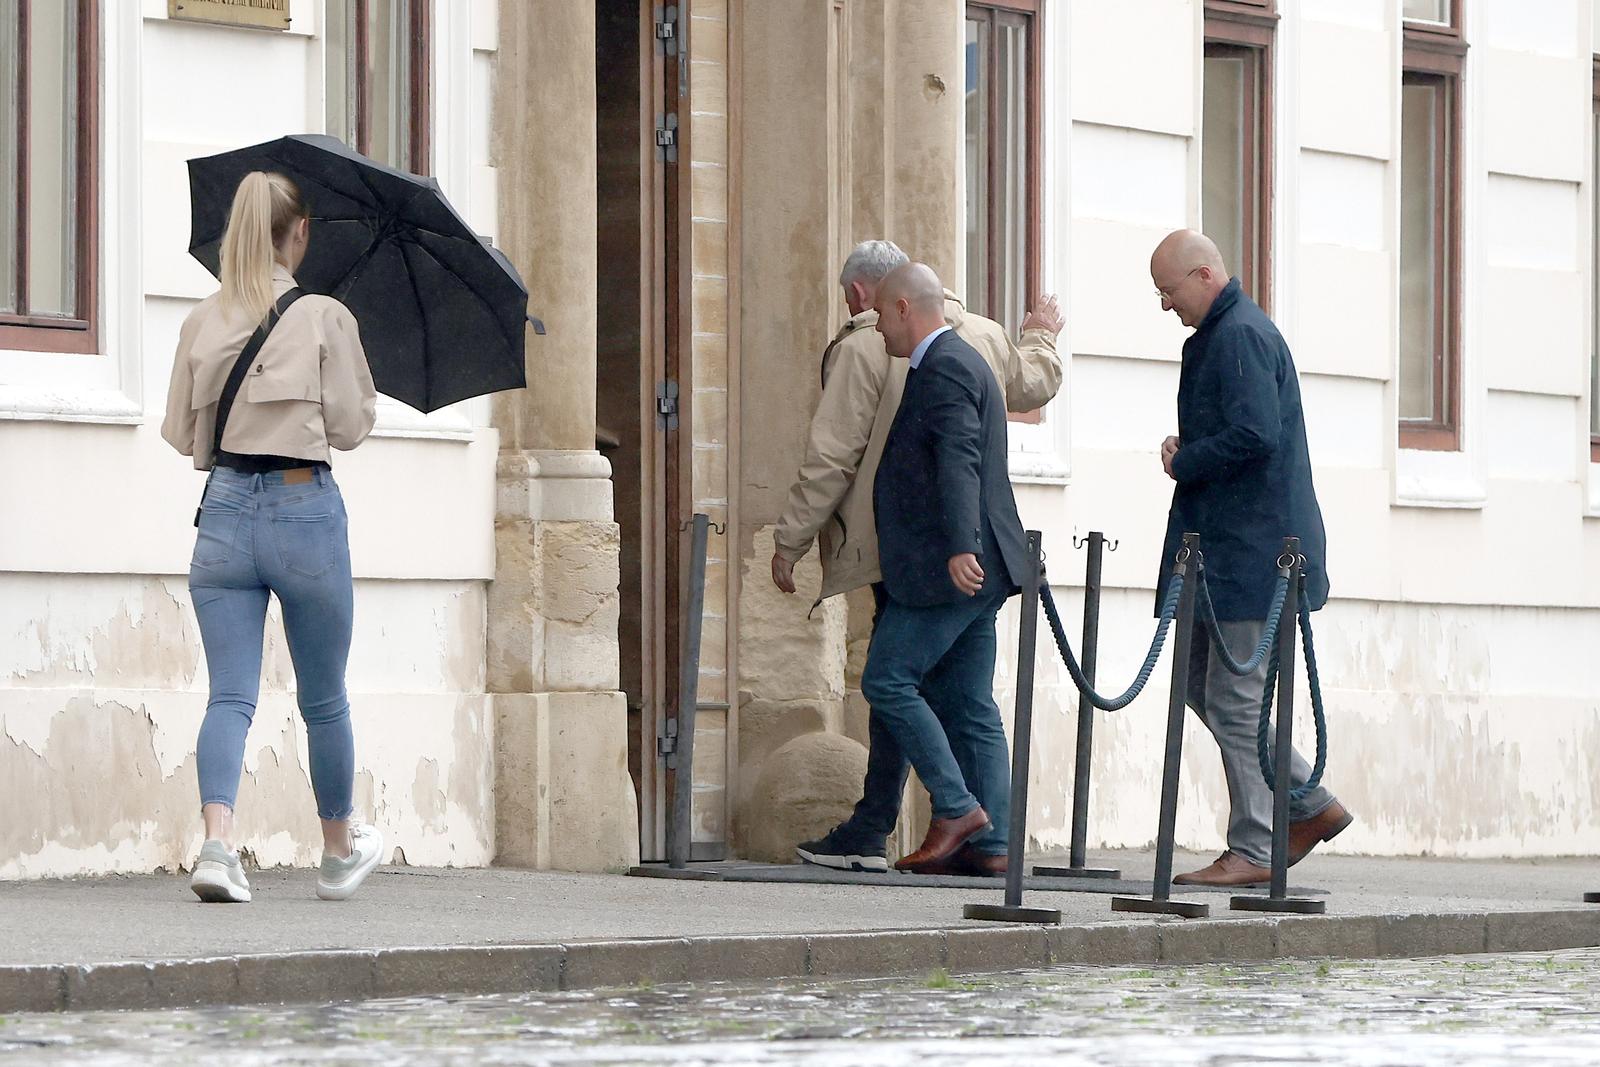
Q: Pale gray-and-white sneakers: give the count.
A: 2